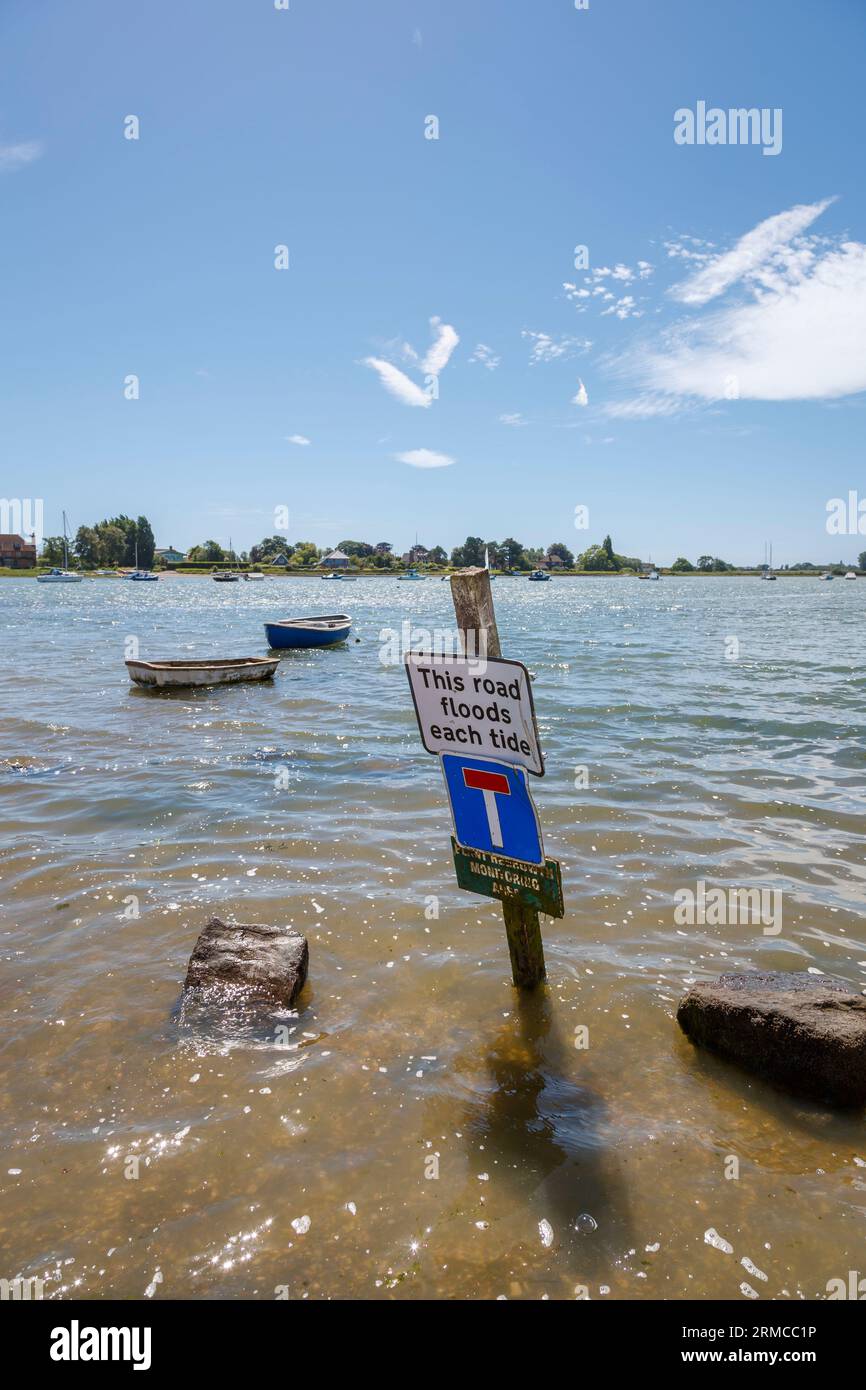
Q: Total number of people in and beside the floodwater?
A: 0